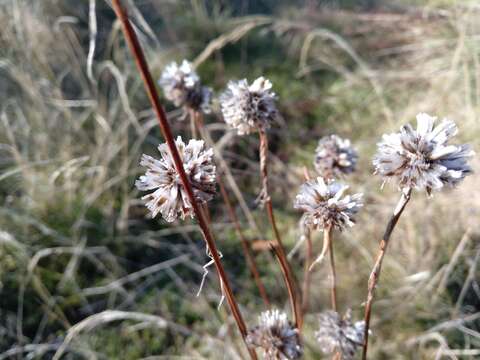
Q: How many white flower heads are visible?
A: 8